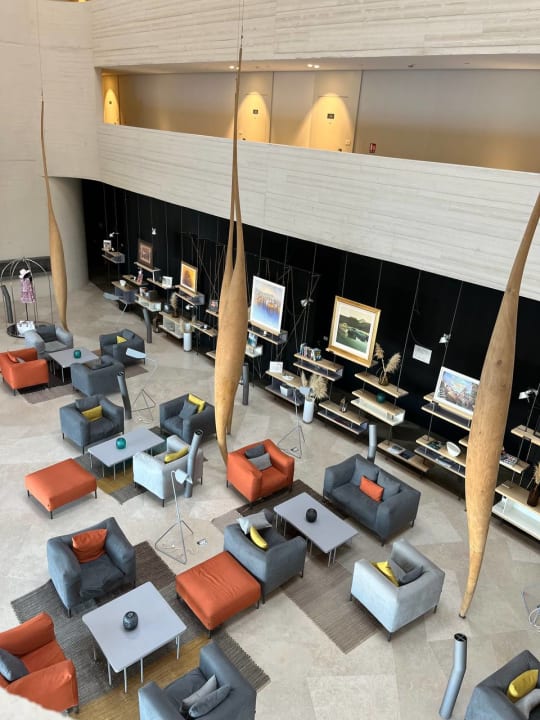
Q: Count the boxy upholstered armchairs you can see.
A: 14